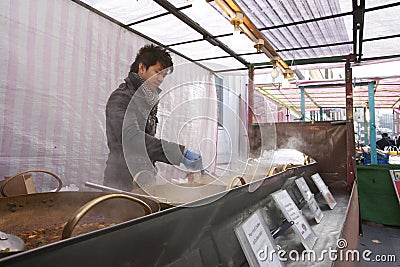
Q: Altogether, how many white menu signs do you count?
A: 4